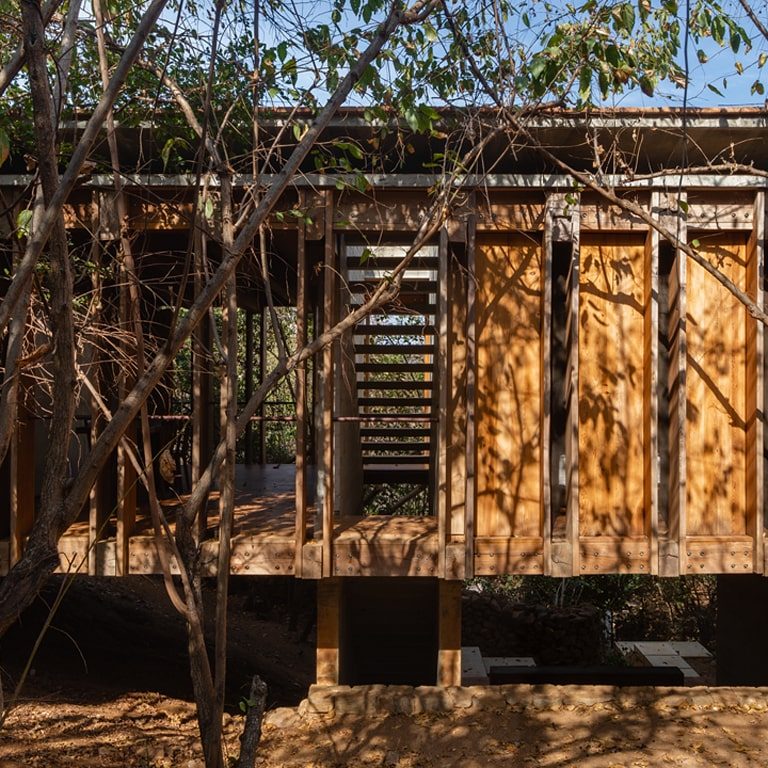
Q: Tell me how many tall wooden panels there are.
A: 3